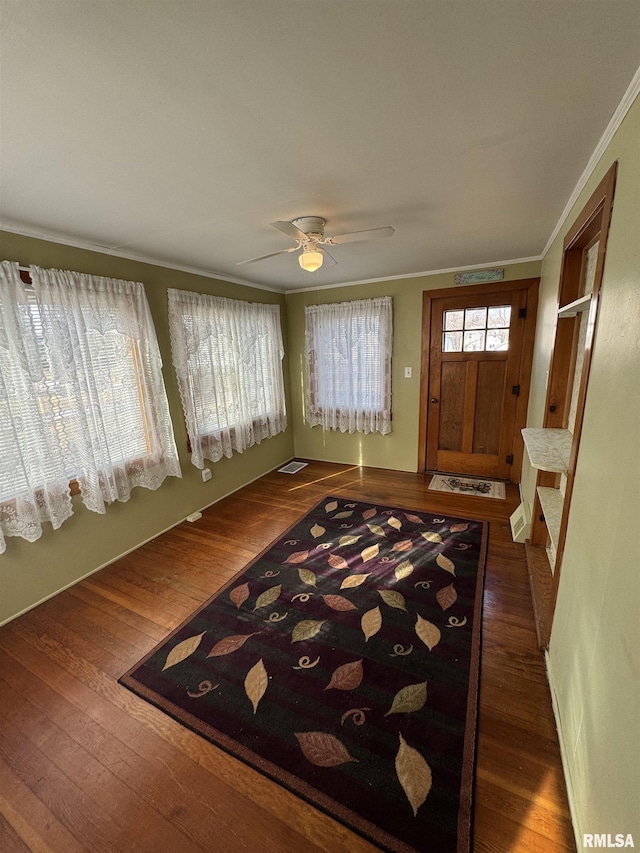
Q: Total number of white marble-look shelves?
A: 3